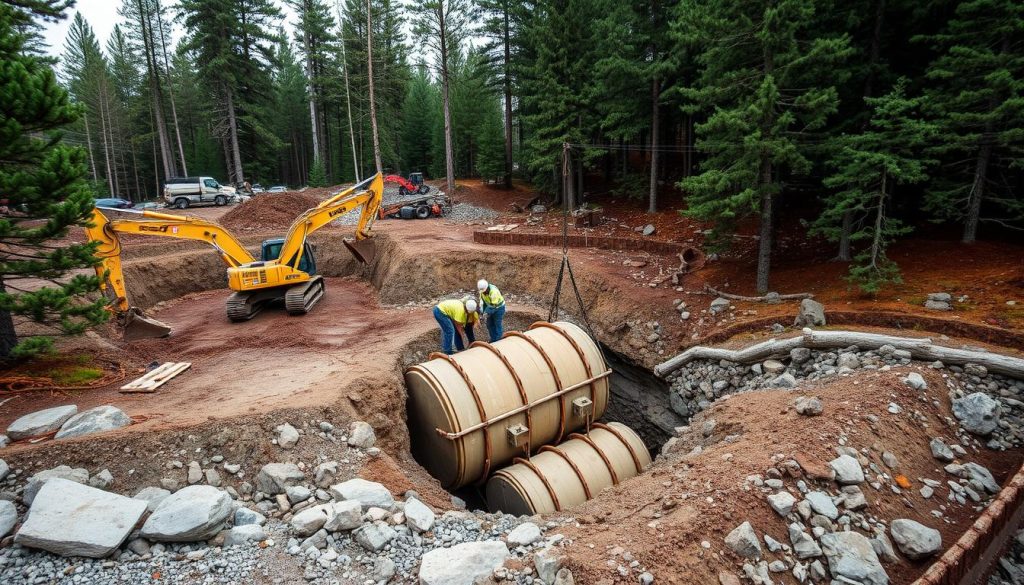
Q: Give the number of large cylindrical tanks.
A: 2